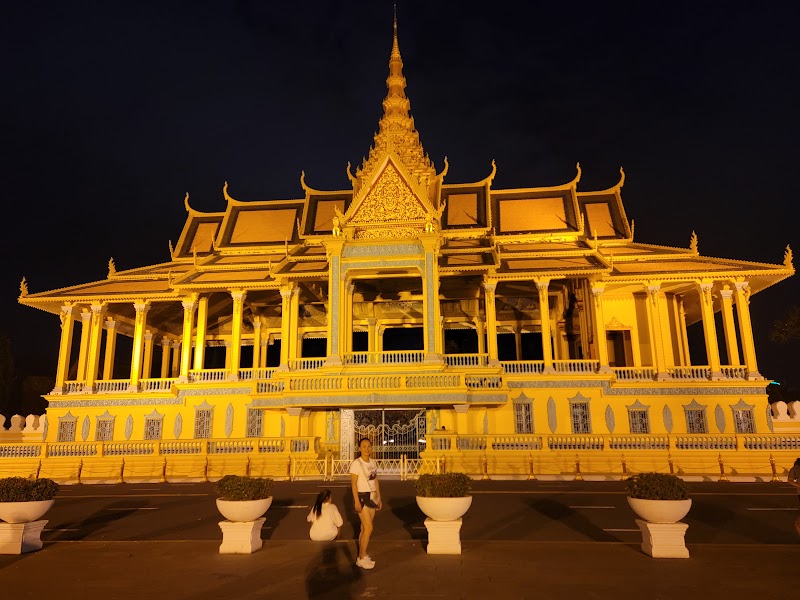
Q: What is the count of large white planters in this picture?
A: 4